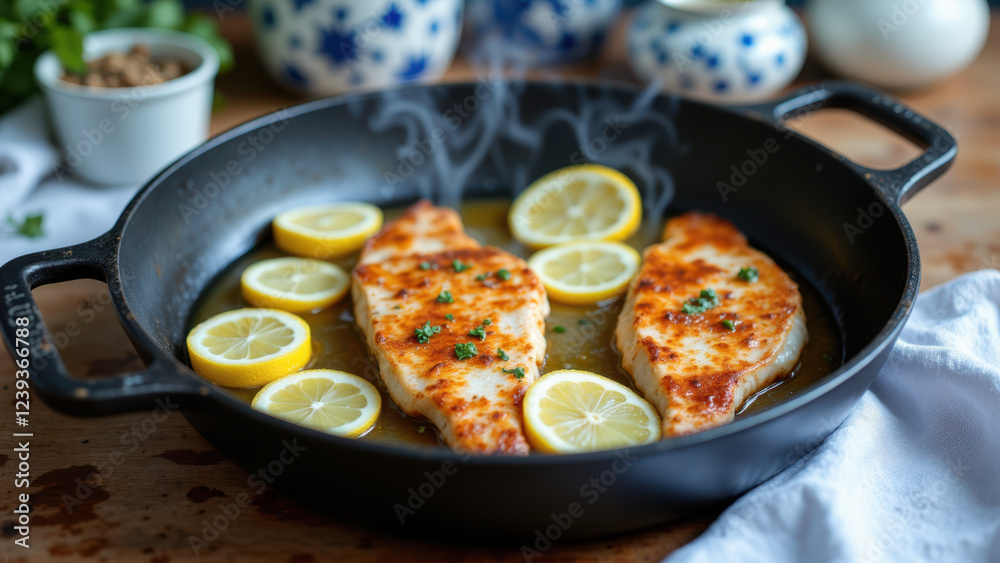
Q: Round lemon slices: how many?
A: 7